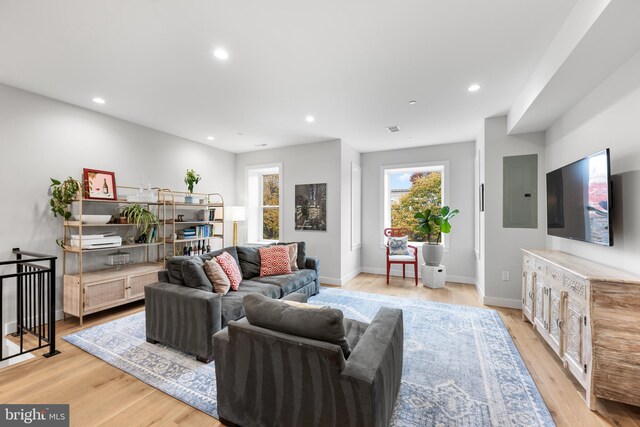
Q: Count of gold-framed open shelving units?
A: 2